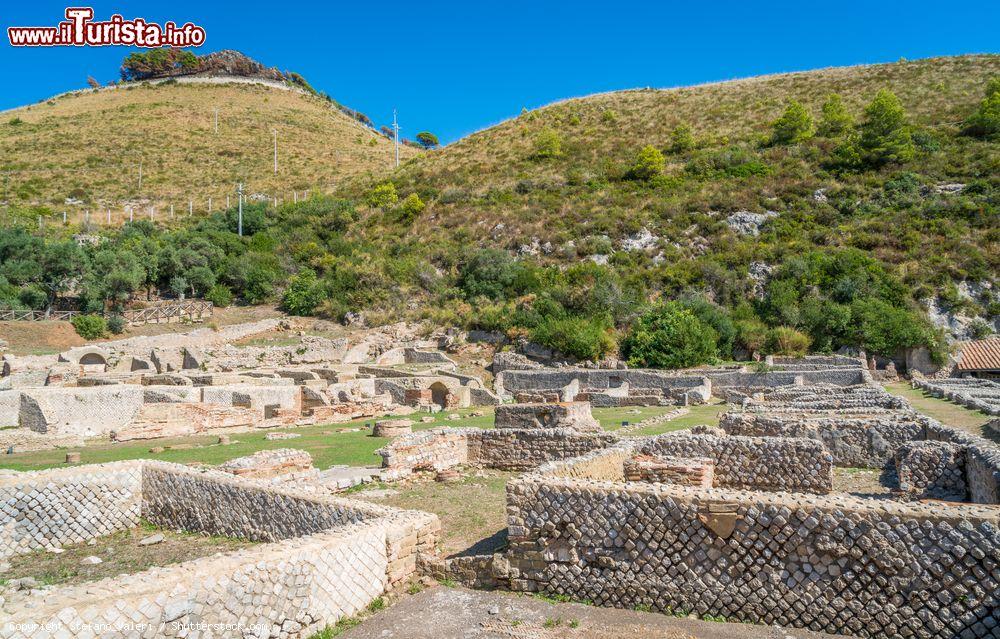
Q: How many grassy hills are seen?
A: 2